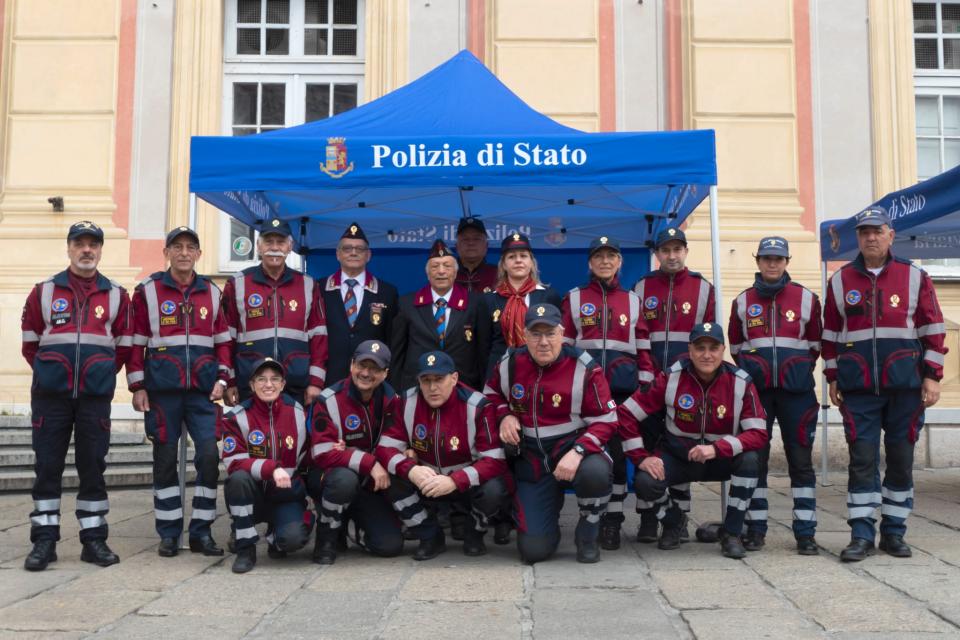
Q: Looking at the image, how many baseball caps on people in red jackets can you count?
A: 13